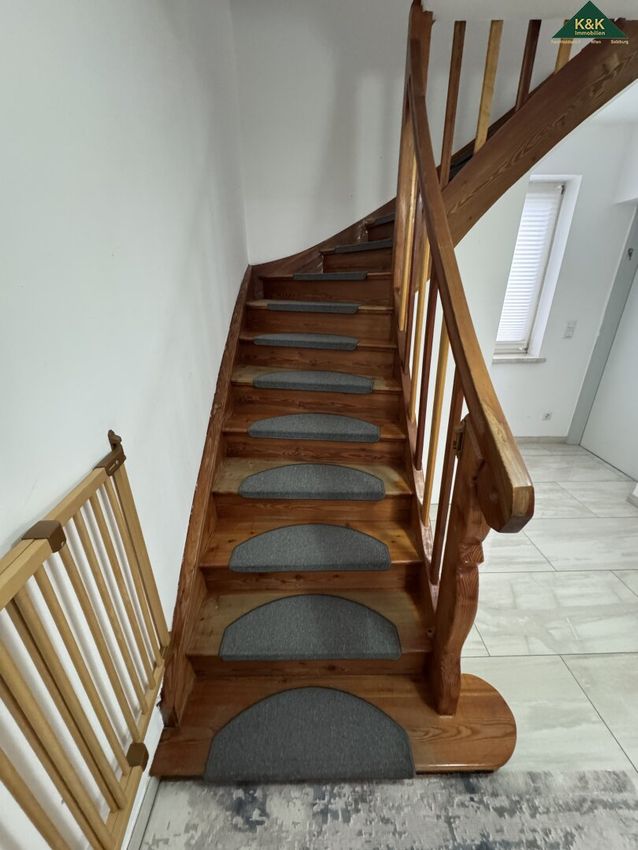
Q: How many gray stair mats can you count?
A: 11